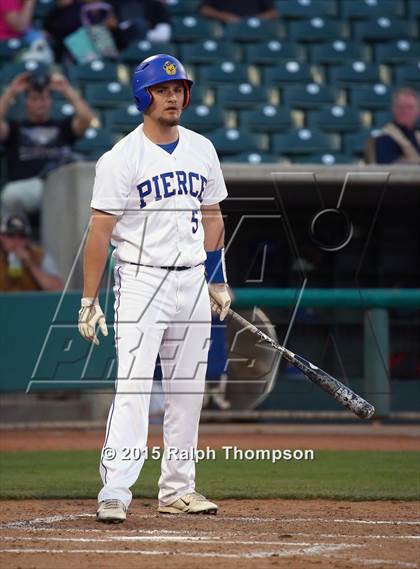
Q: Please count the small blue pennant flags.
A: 0